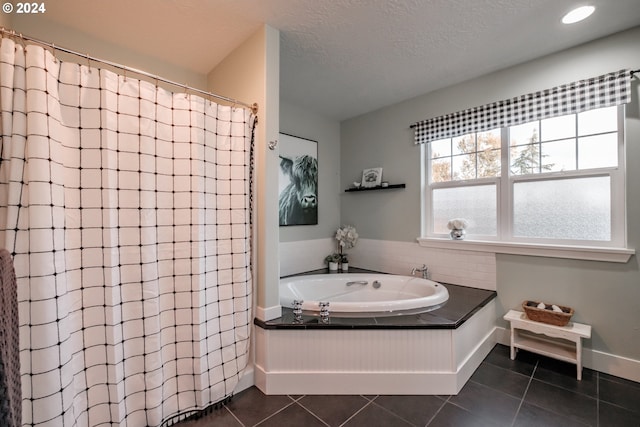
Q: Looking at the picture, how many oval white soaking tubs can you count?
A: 1